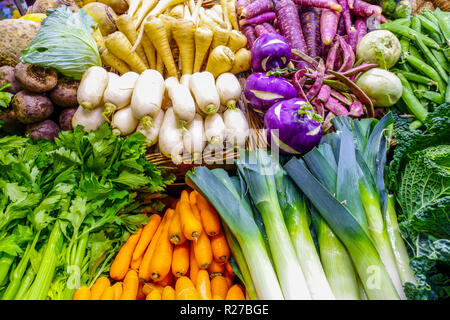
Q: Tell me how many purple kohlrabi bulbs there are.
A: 3